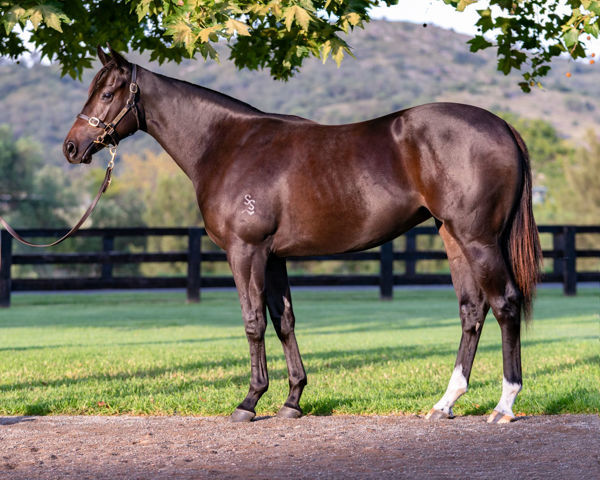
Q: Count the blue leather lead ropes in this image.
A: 0